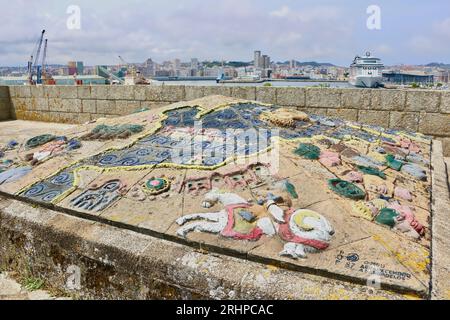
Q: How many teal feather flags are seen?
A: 0